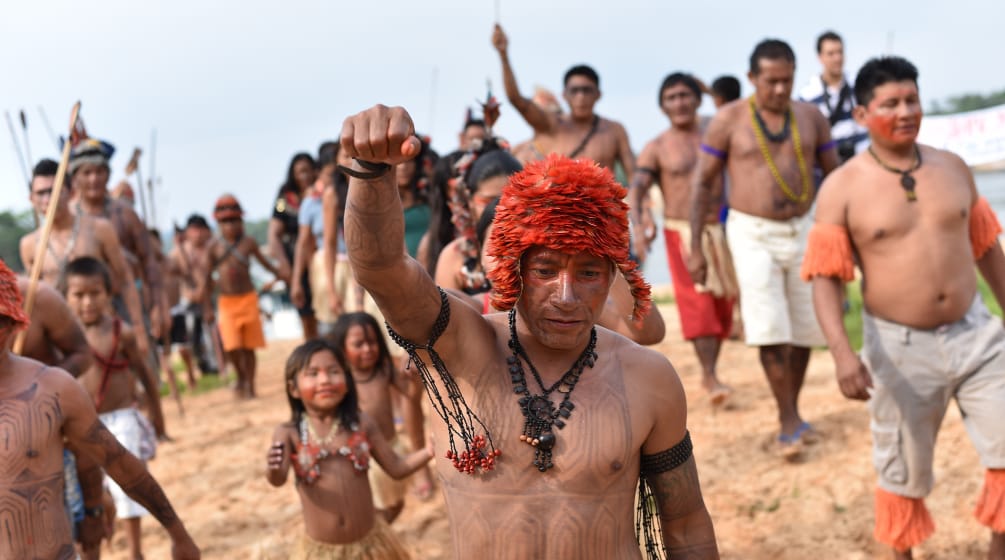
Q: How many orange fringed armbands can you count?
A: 2